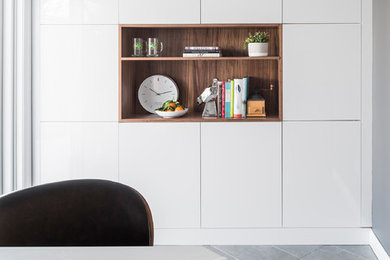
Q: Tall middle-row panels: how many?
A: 2